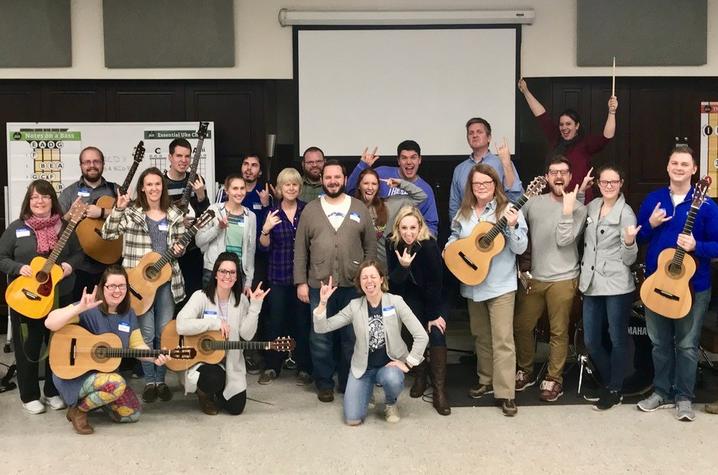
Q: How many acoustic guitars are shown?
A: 7